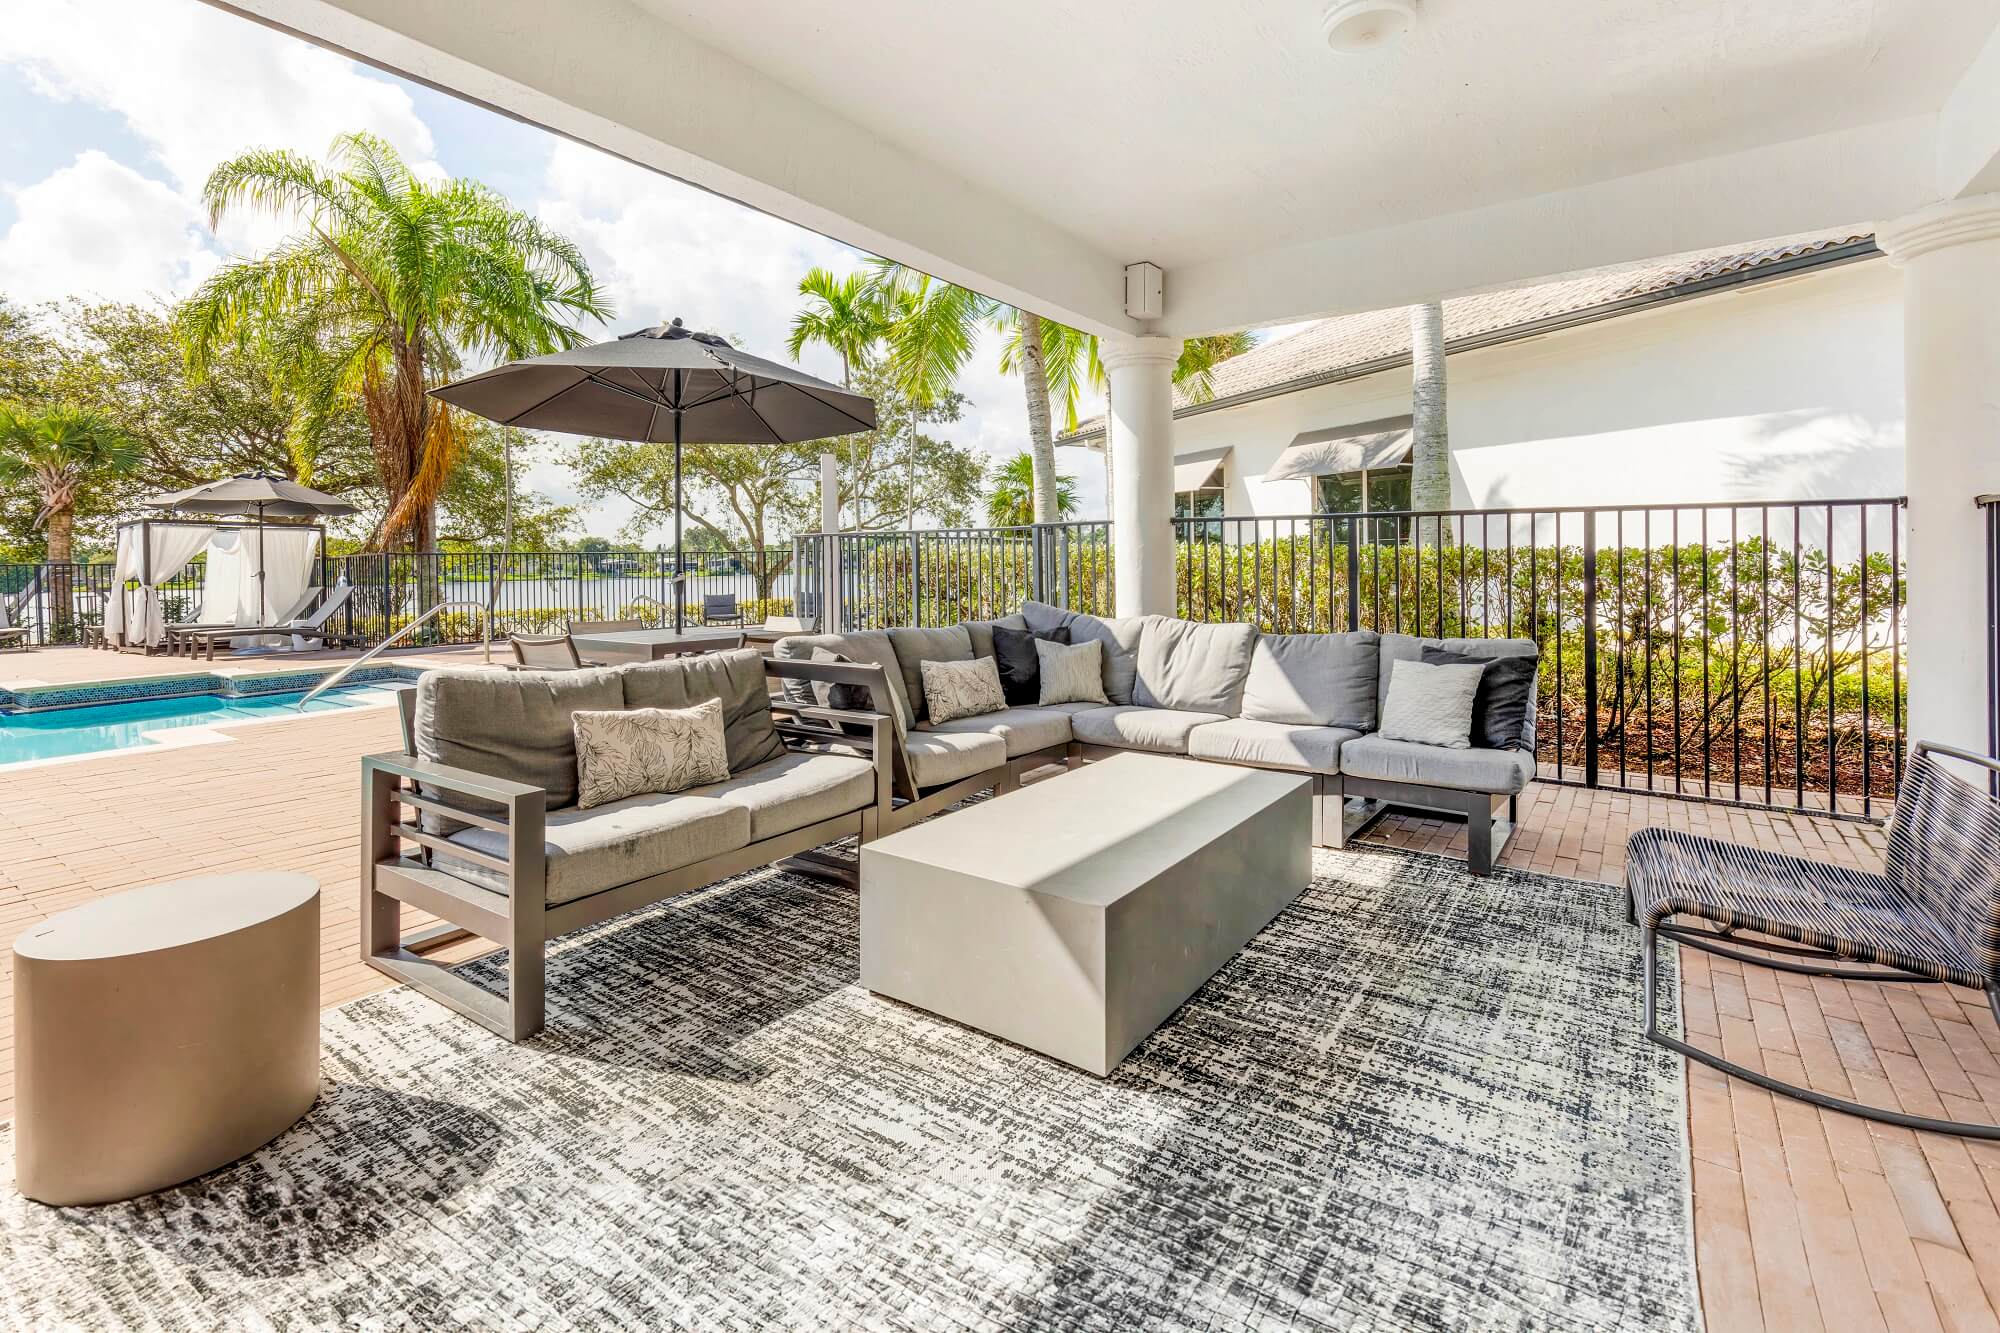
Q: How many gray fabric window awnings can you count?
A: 2